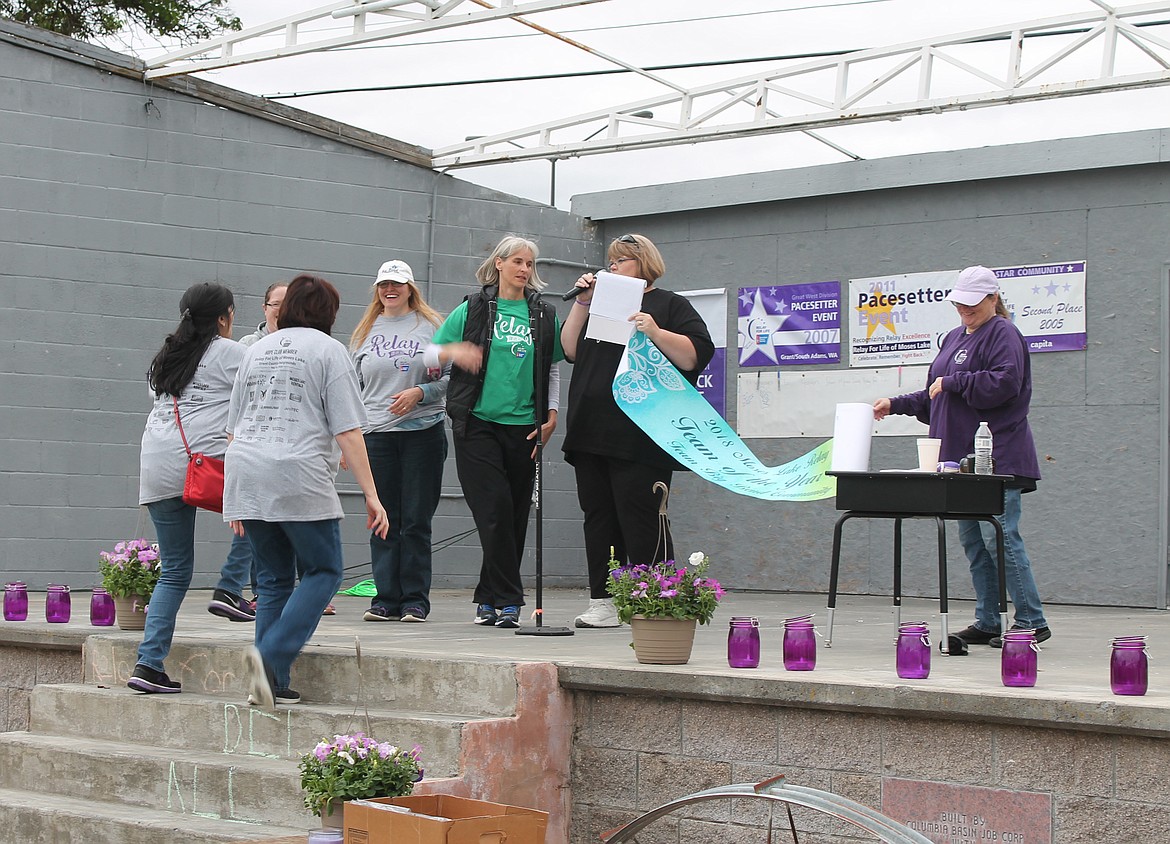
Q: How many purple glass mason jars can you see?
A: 8